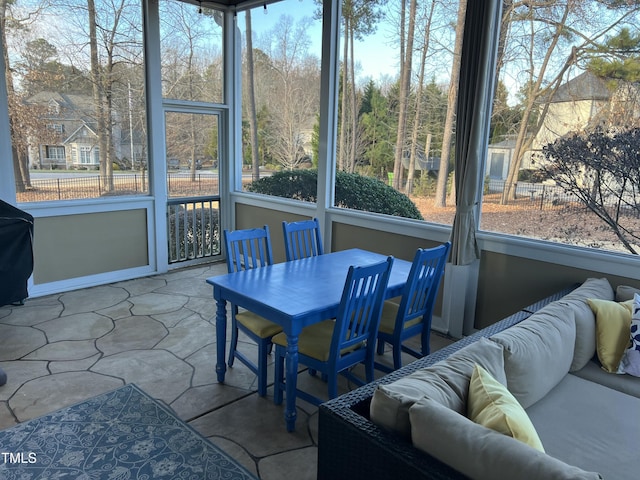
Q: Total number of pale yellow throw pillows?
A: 2